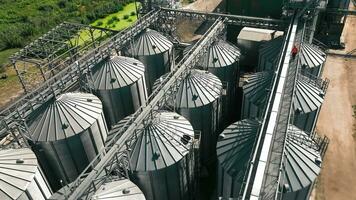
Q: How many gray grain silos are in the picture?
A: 11